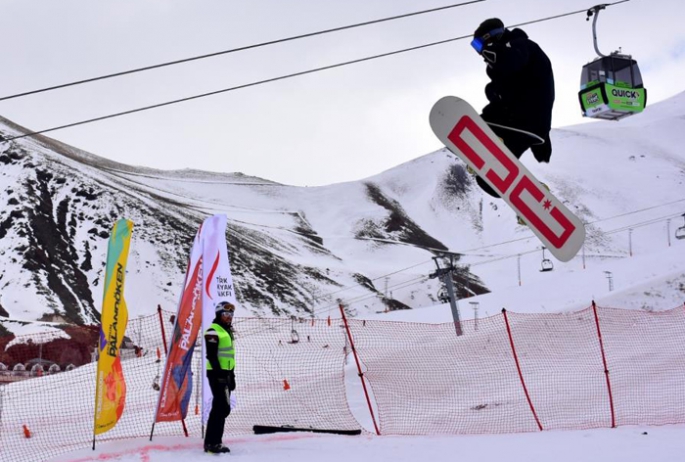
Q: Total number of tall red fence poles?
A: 4